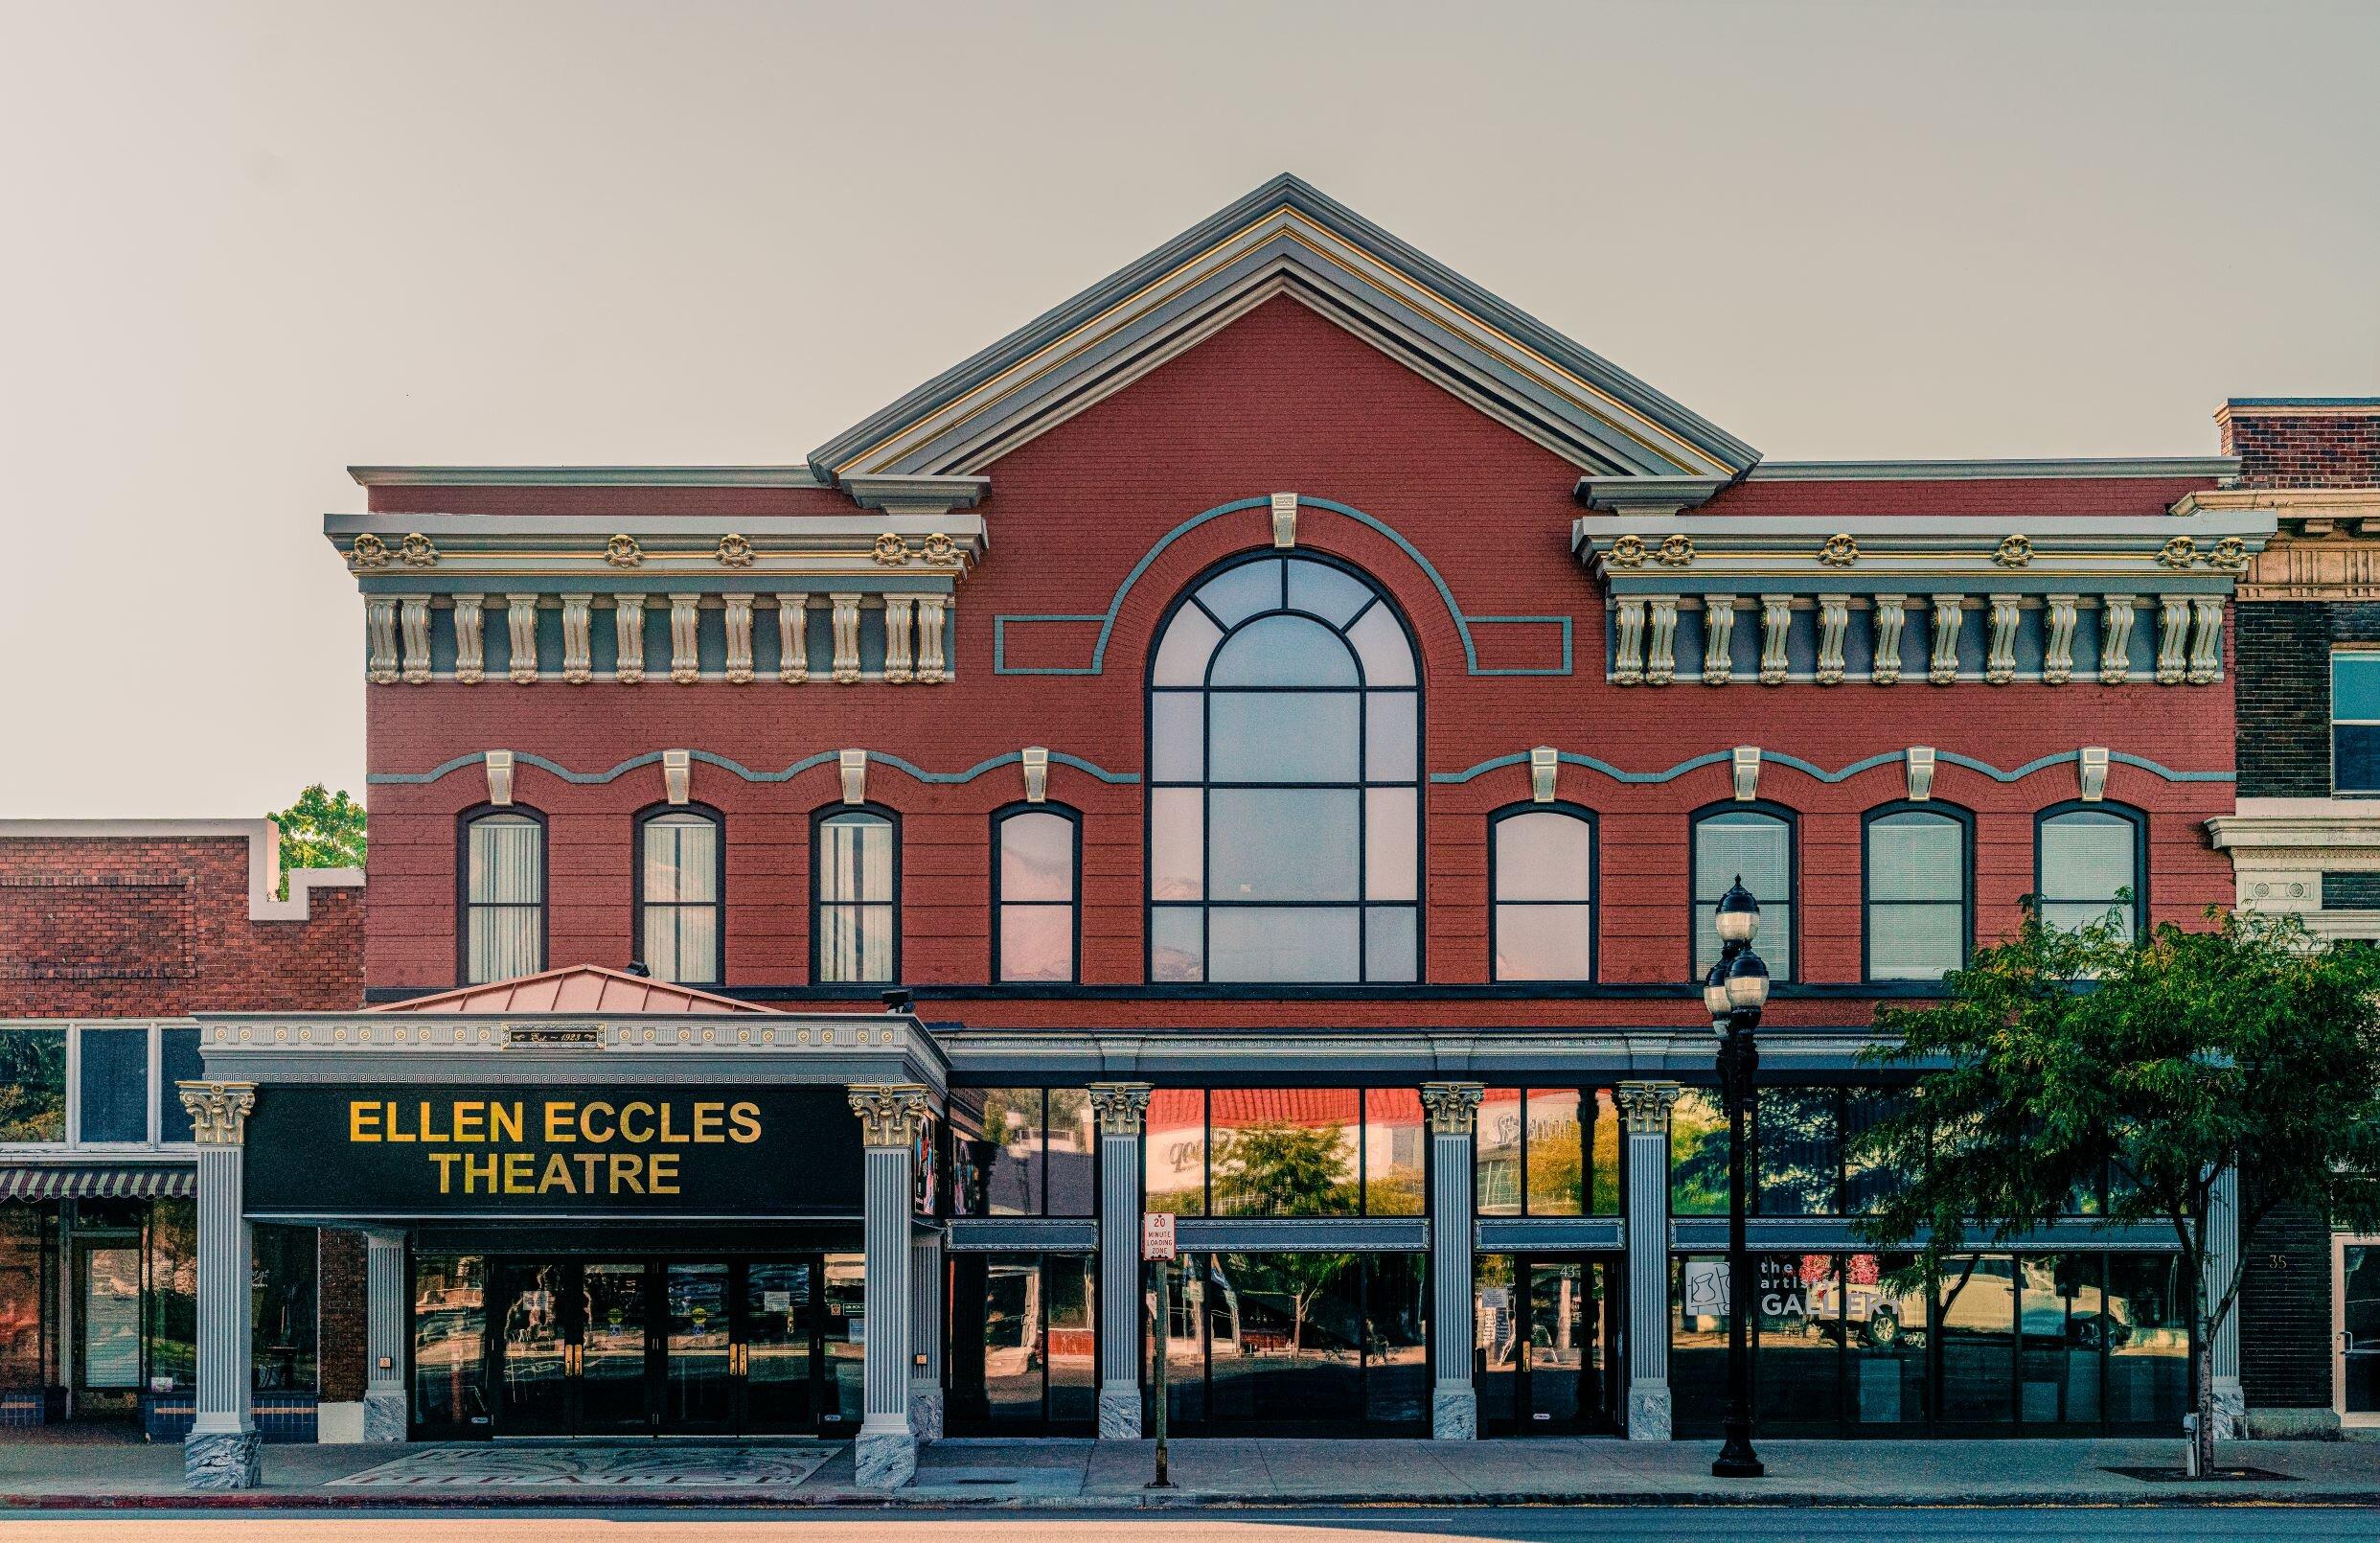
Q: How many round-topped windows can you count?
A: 9